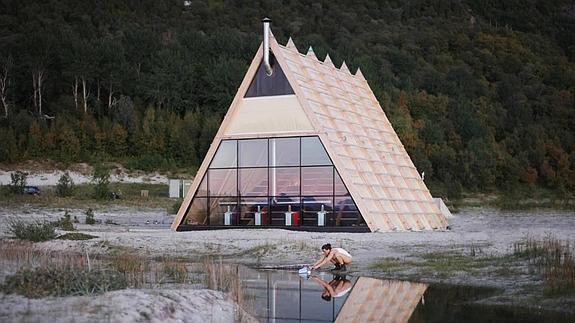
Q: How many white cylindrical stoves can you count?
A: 4